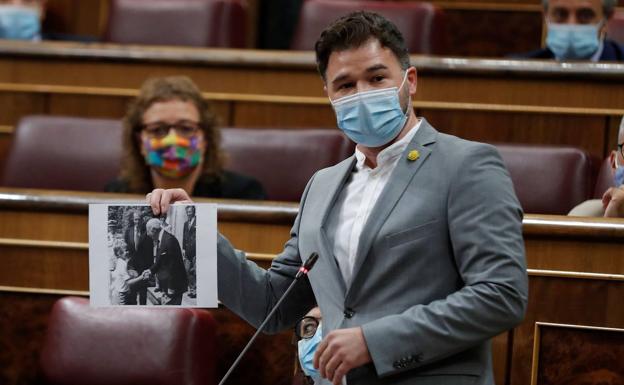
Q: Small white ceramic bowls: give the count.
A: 0